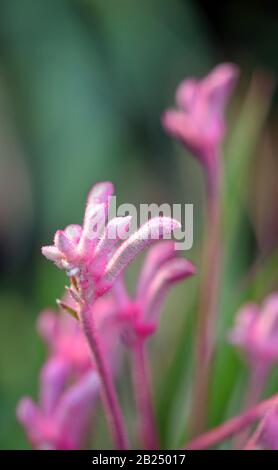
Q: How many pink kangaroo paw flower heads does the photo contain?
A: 6